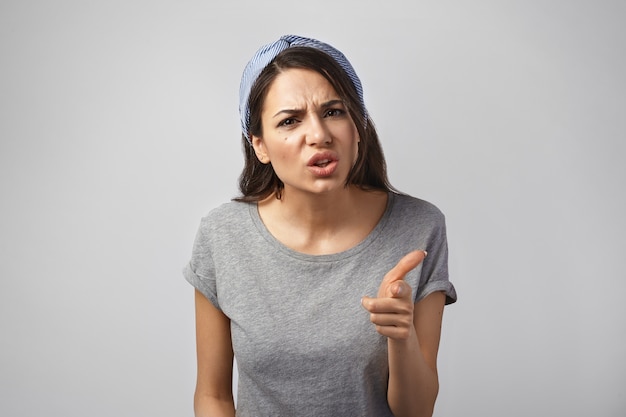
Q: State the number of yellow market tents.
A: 0